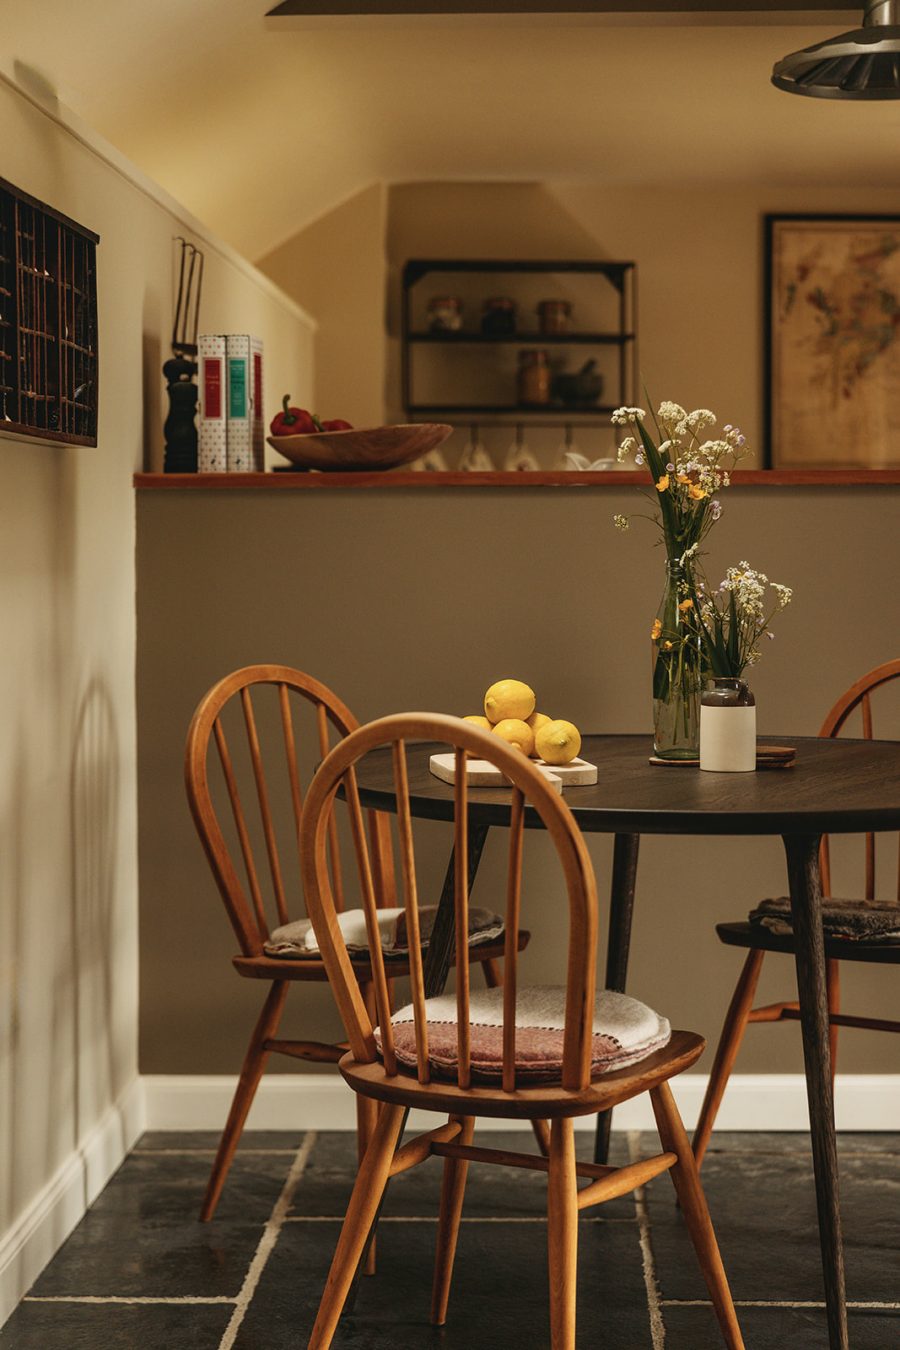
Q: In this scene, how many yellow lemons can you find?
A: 5